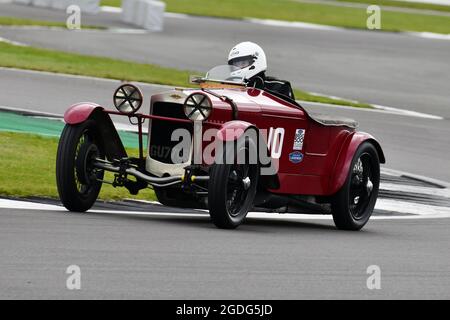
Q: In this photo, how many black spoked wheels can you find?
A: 3